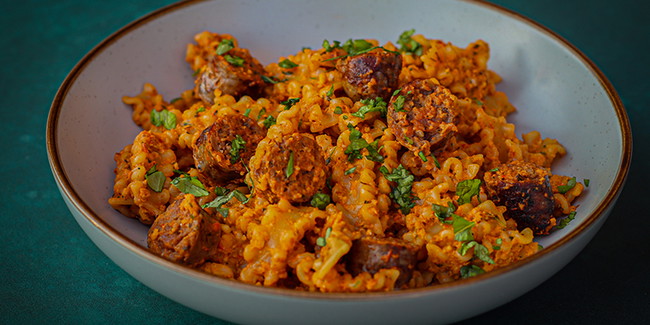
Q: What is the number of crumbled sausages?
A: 8